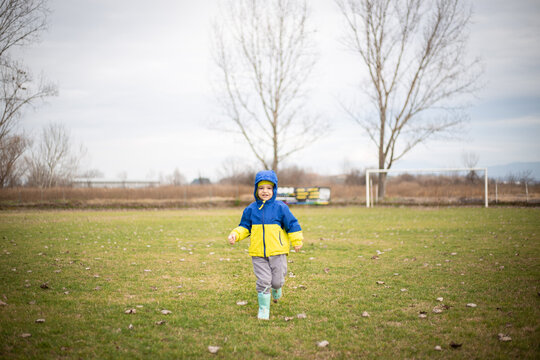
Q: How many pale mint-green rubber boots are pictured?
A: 2